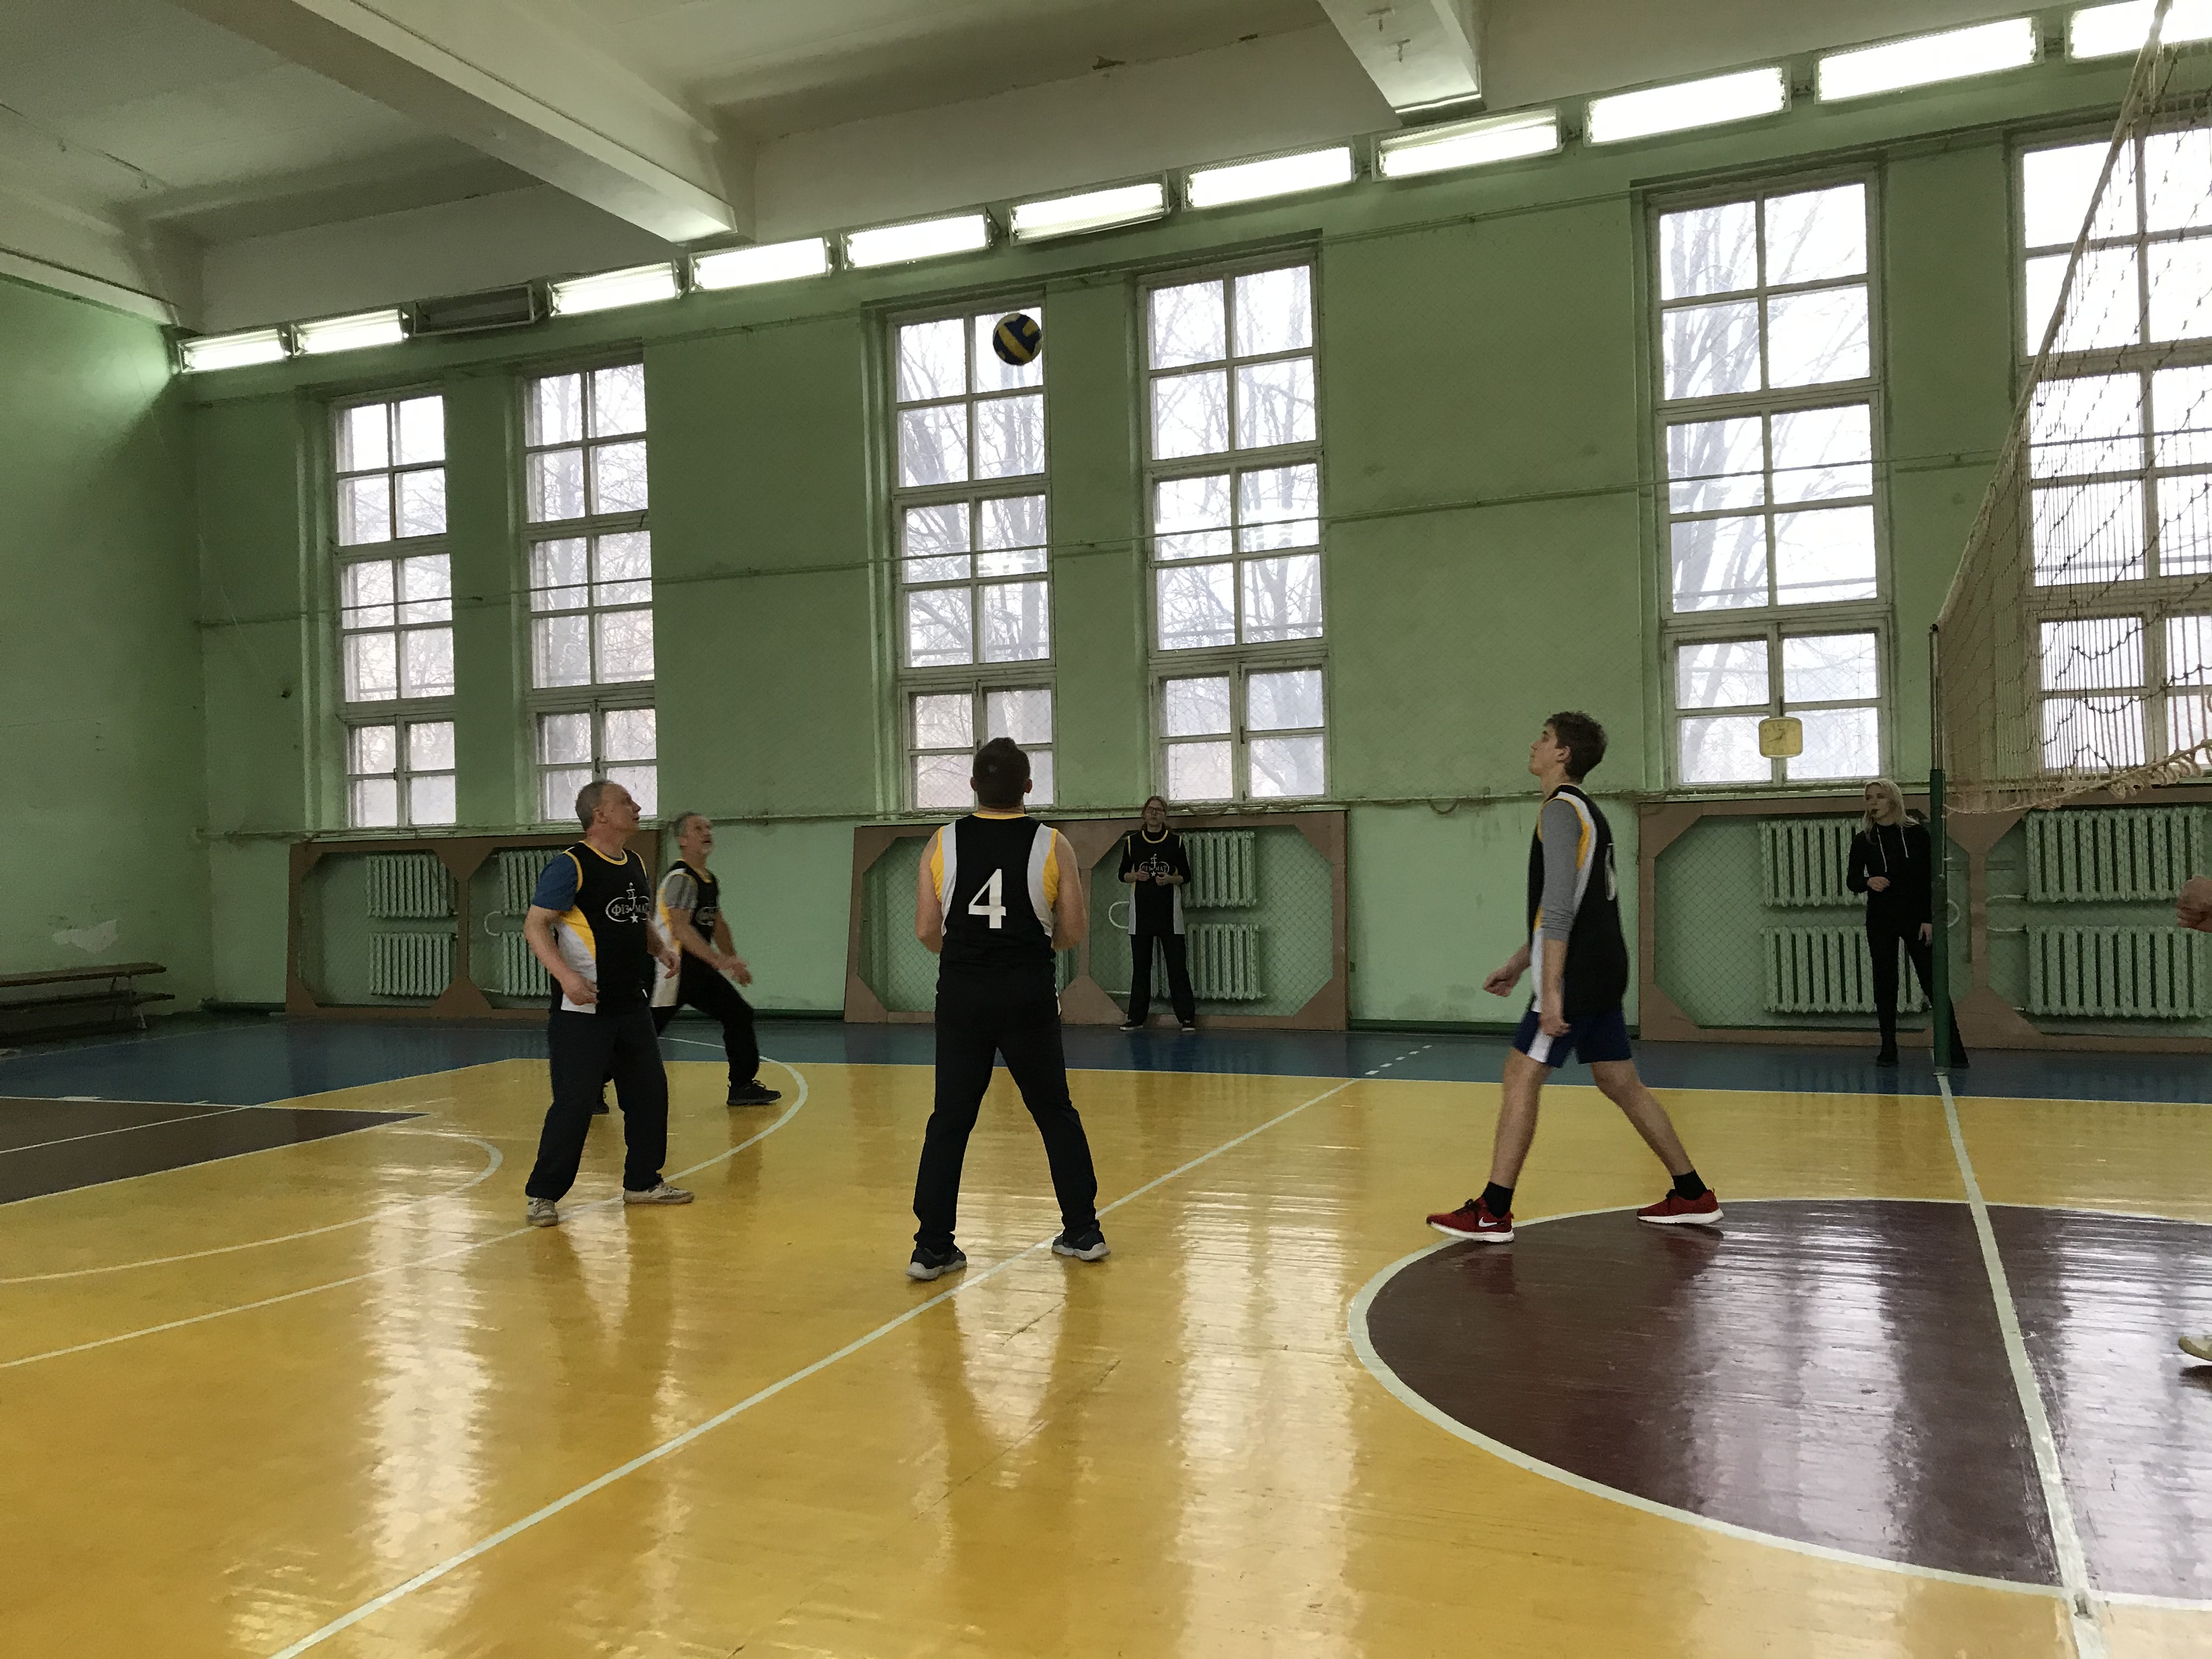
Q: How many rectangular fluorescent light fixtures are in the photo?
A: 12